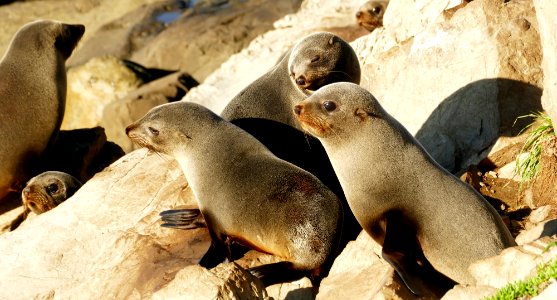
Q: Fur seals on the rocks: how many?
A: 6